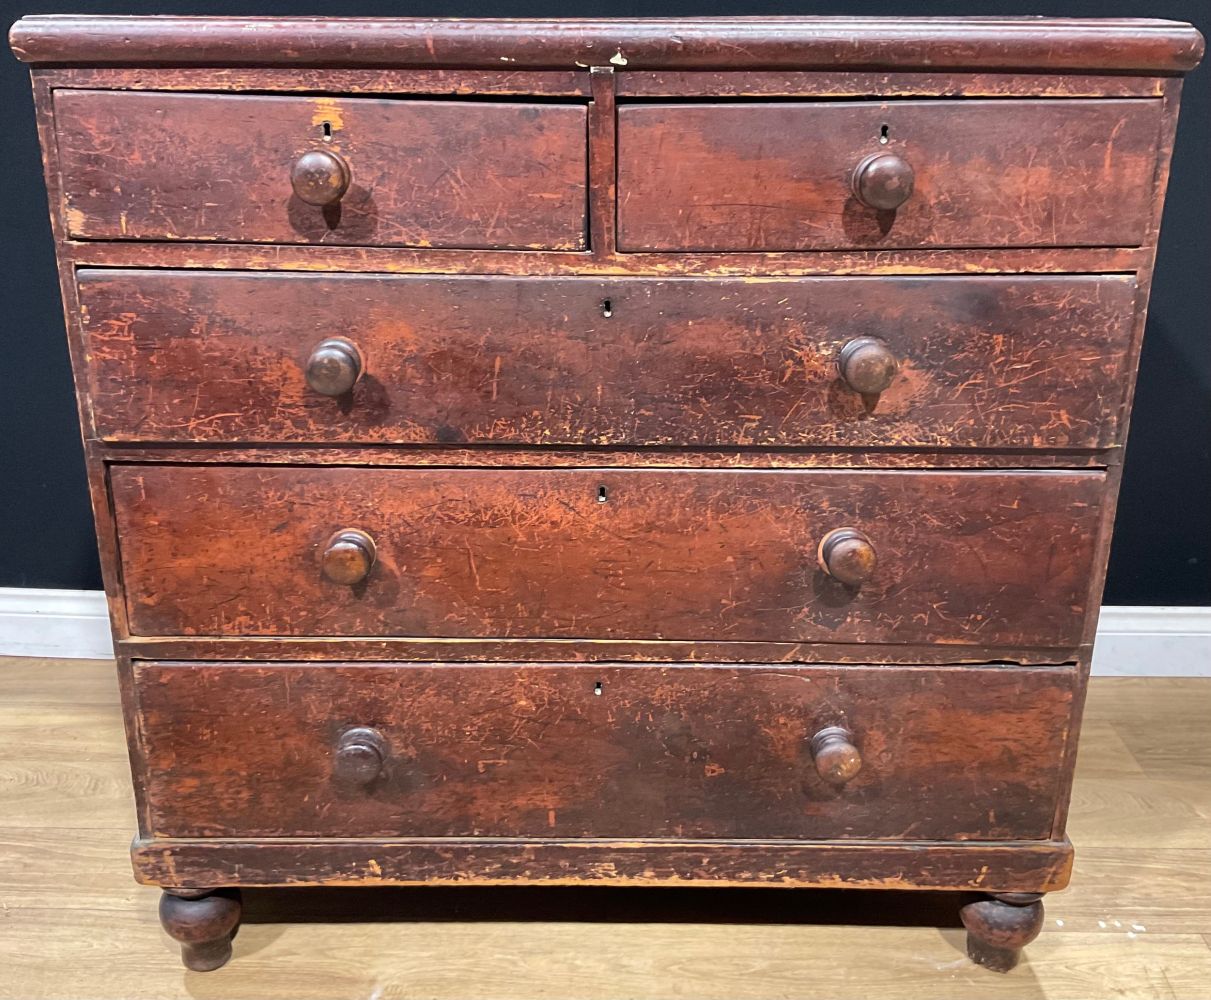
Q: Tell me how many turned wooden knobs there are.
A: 8